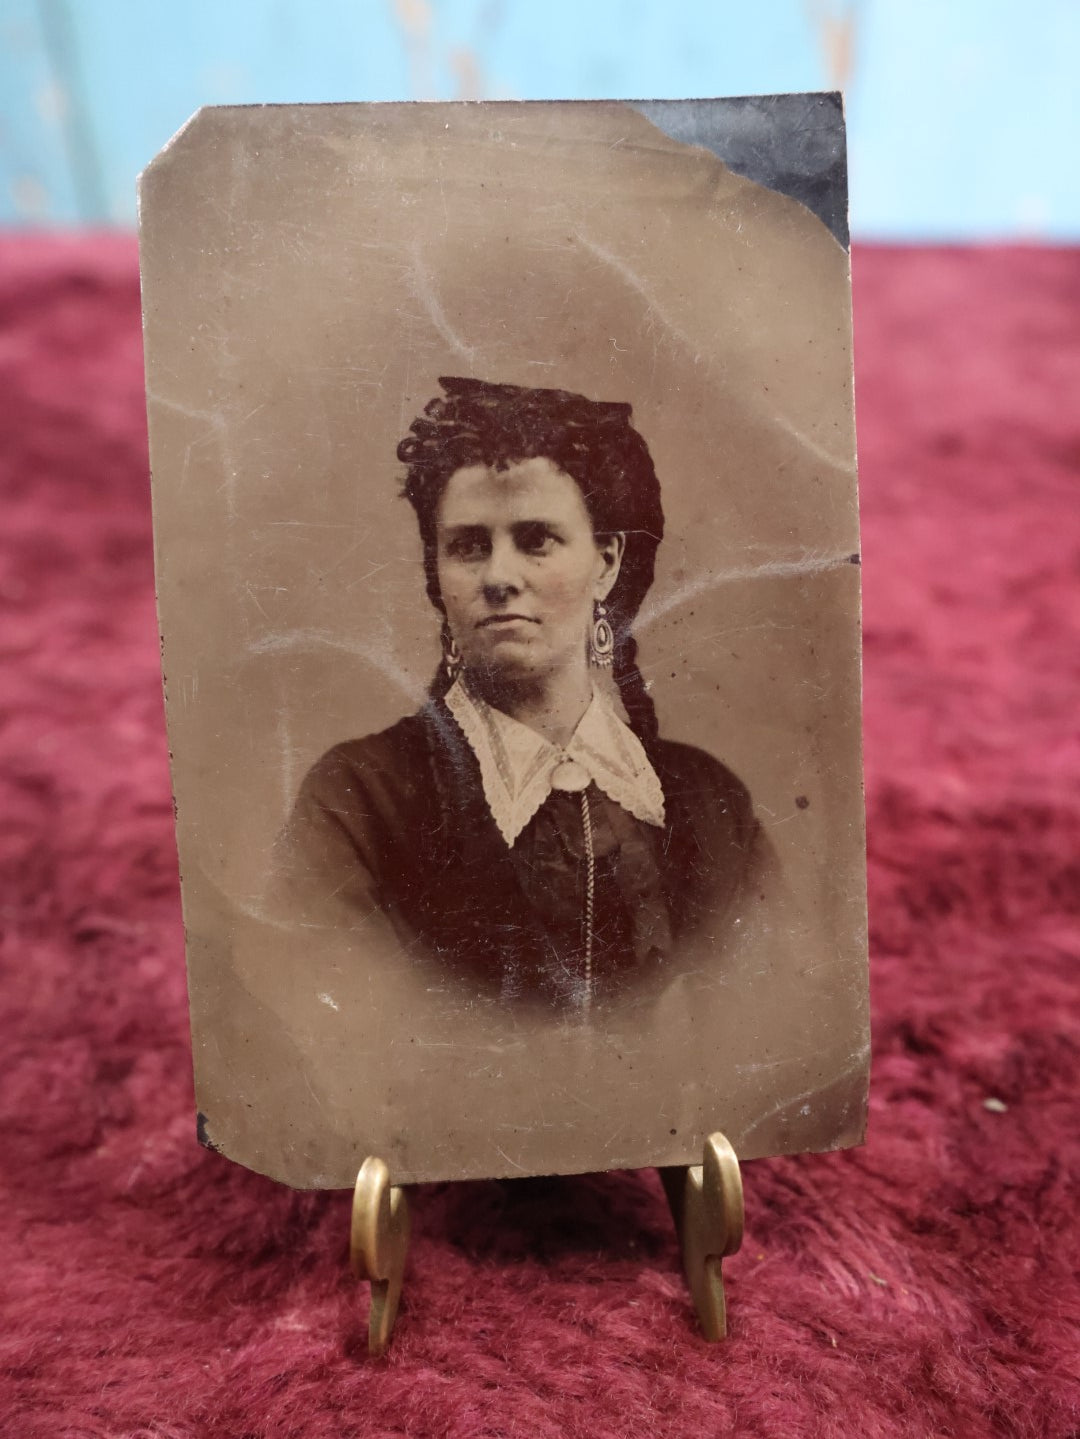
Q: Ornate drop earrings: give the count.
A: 2